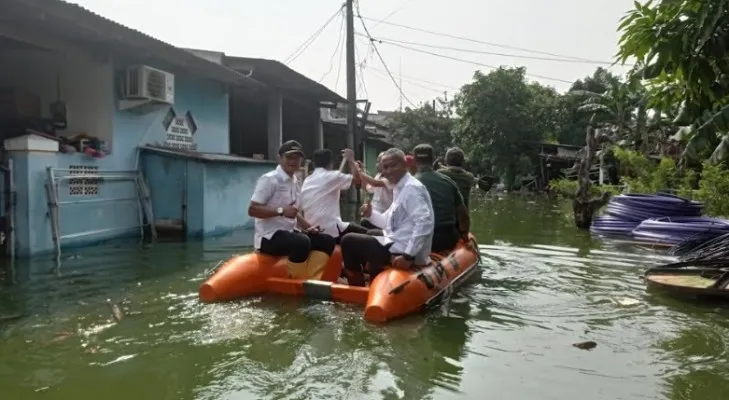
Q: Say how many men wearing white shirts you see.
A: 4